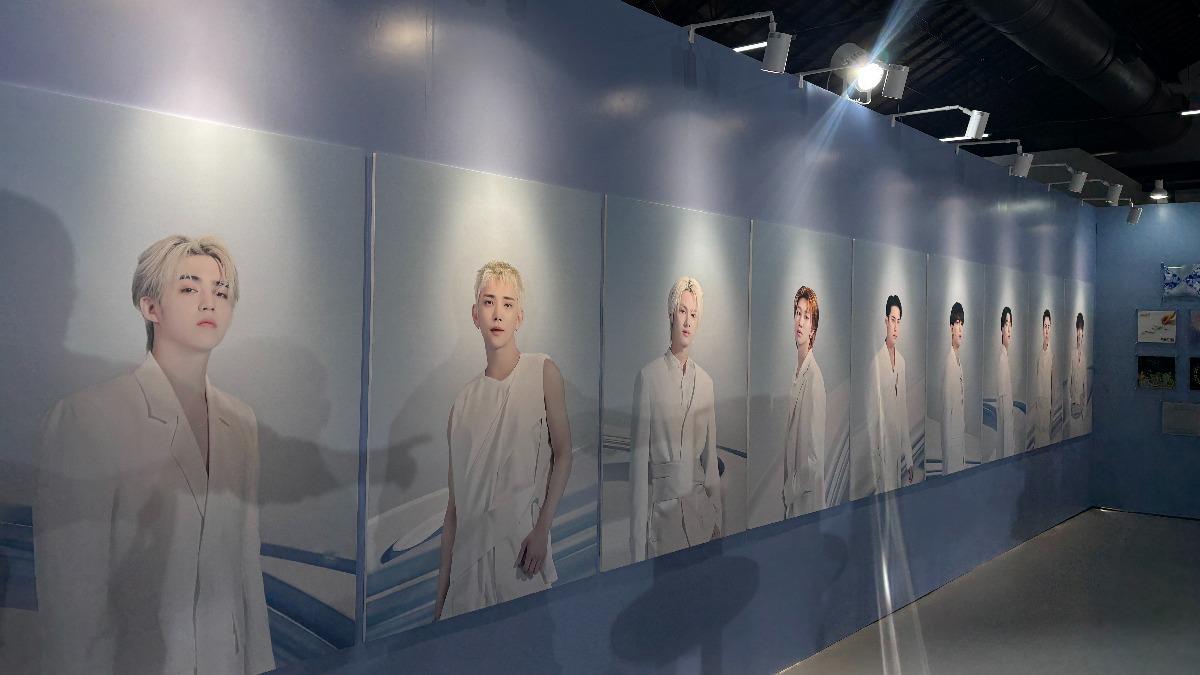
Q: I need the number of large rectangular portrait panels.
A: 9